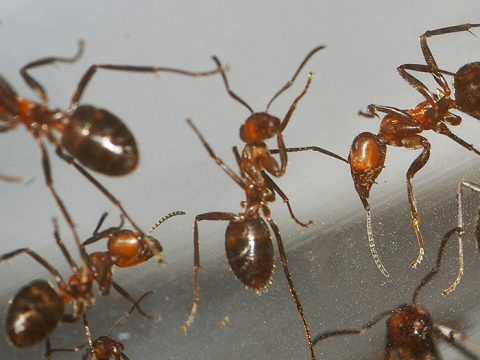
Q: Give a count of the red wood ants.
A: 6